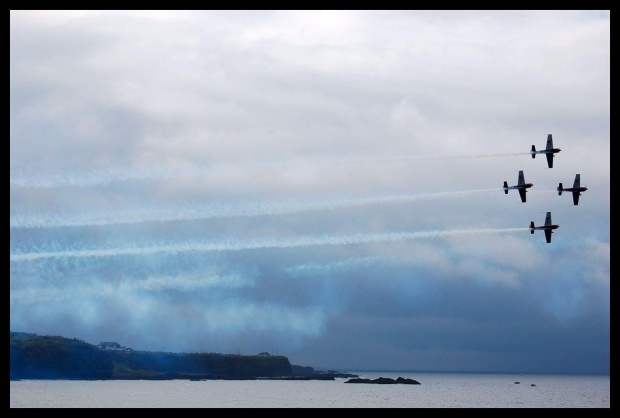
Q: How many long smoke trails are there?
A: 3